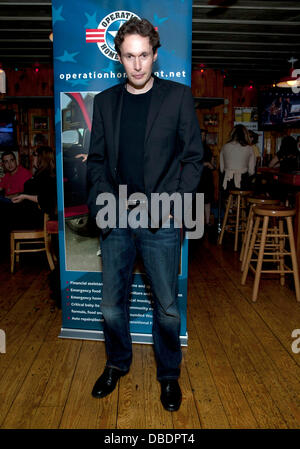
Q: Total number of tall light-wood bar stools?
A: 3